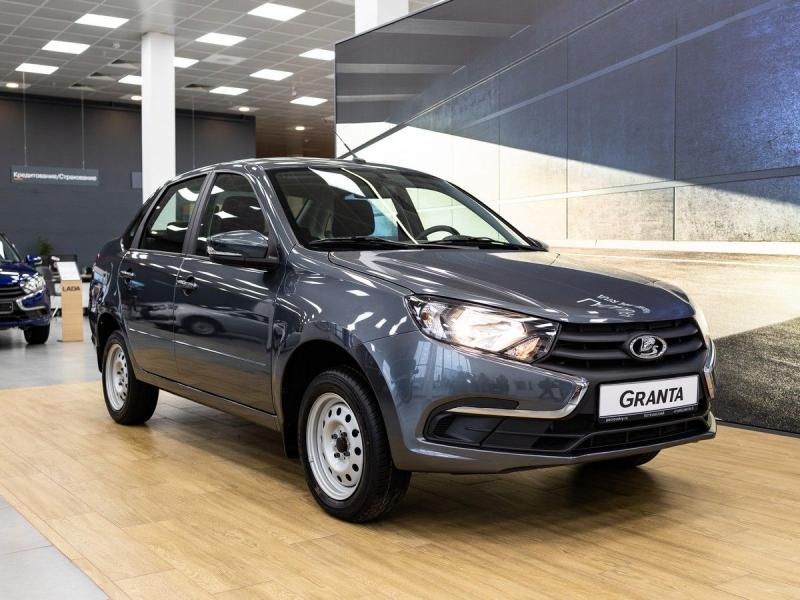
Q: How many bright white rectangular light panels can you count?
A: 11